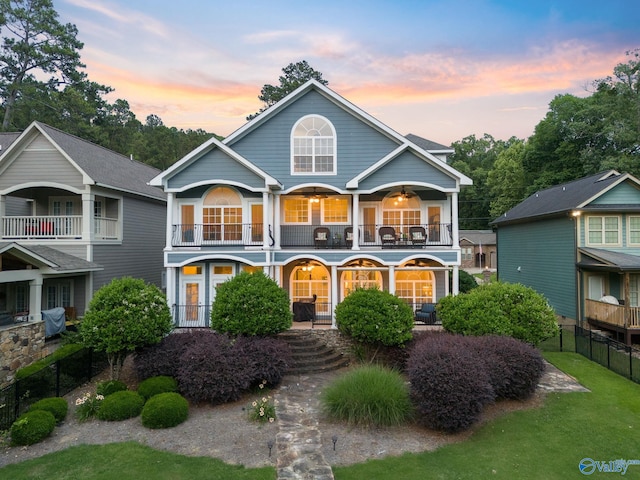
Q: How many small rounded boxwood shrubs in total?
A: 6